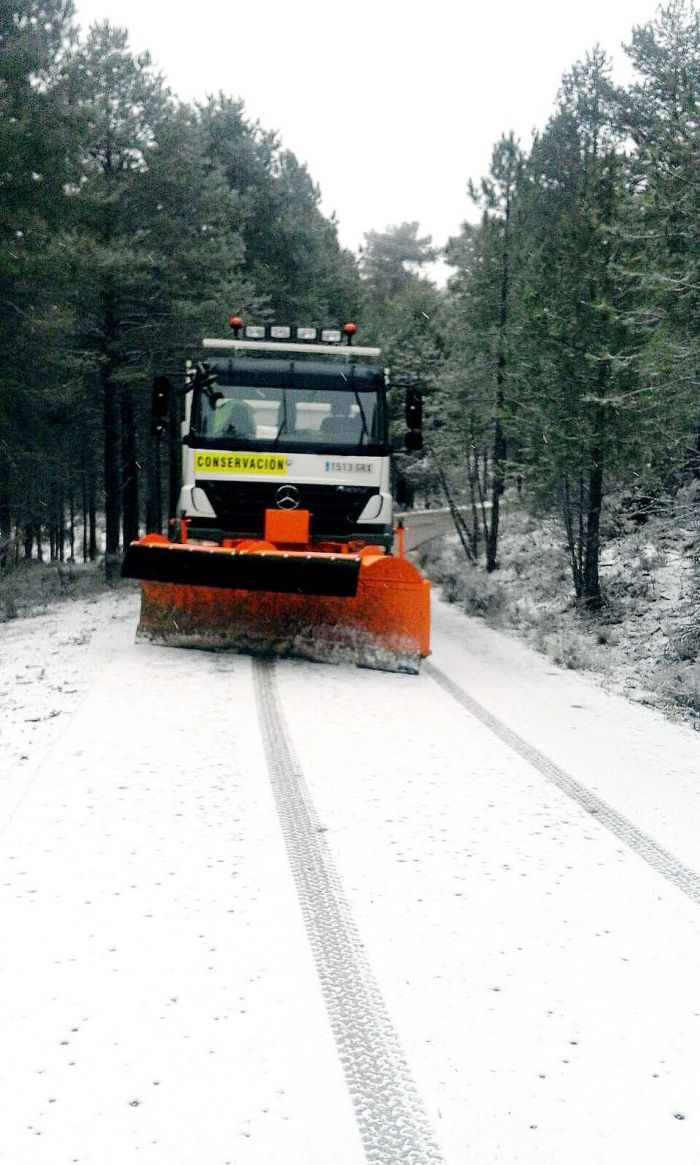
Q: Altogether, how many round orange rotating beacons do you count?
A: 2